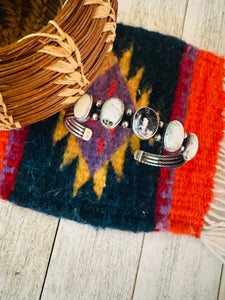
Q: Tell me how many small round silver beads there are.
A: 8